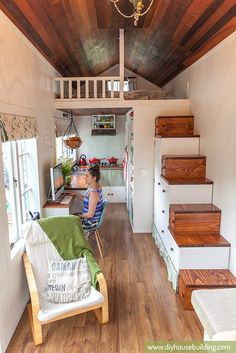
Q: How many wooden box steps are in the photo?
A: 4